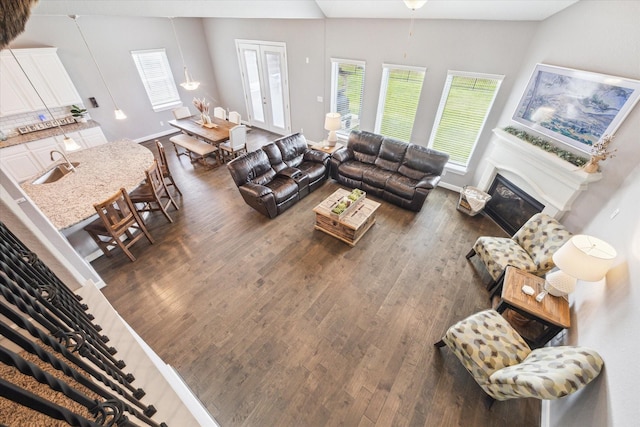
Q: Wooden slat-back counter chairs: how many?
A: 3